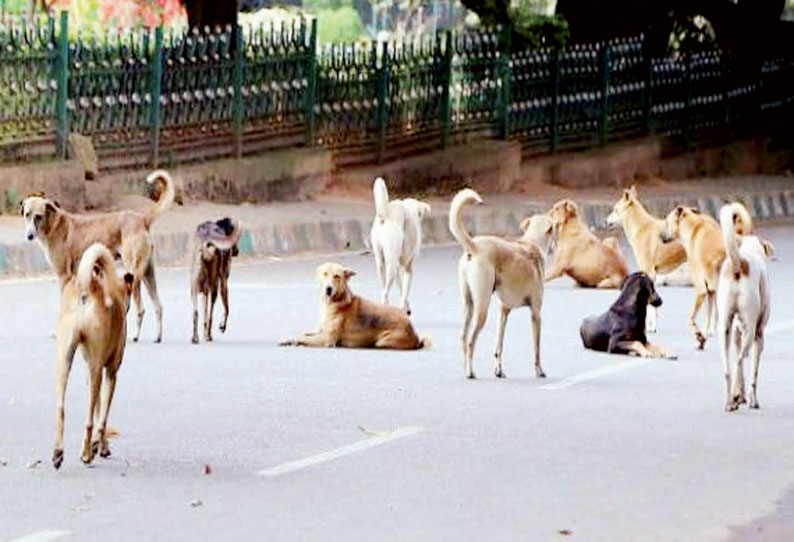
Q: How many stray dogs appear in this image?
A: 11